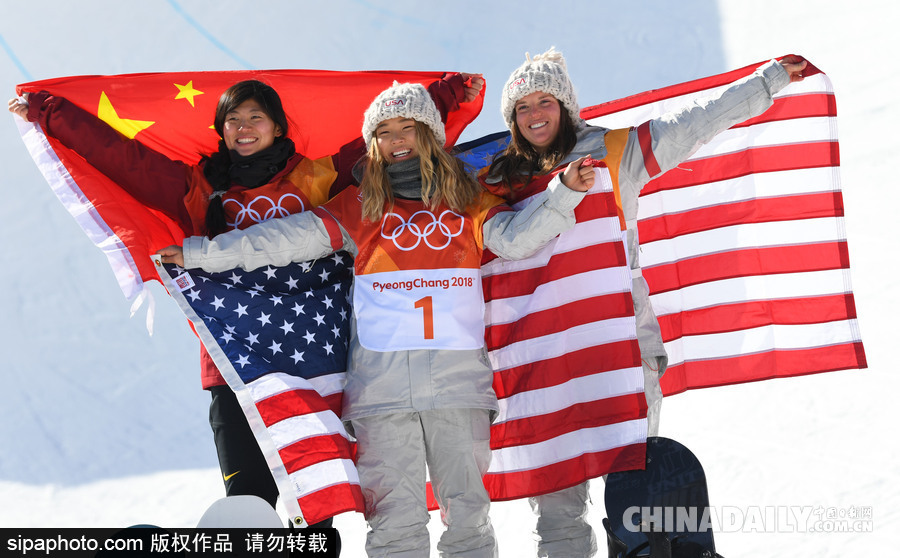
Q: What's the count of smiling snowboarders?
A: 3